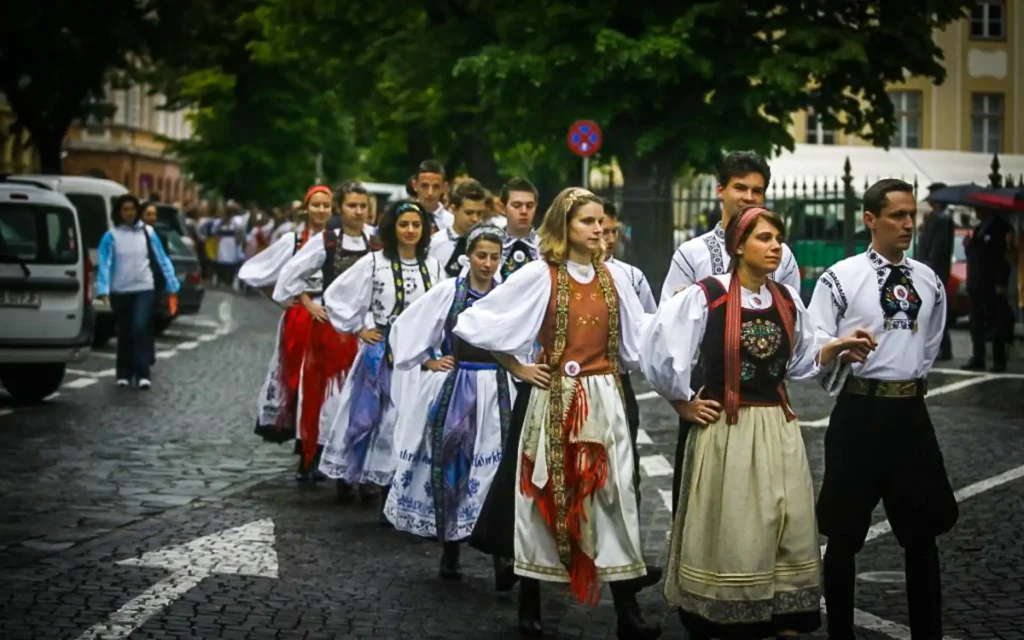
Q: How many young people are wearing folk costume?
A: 12